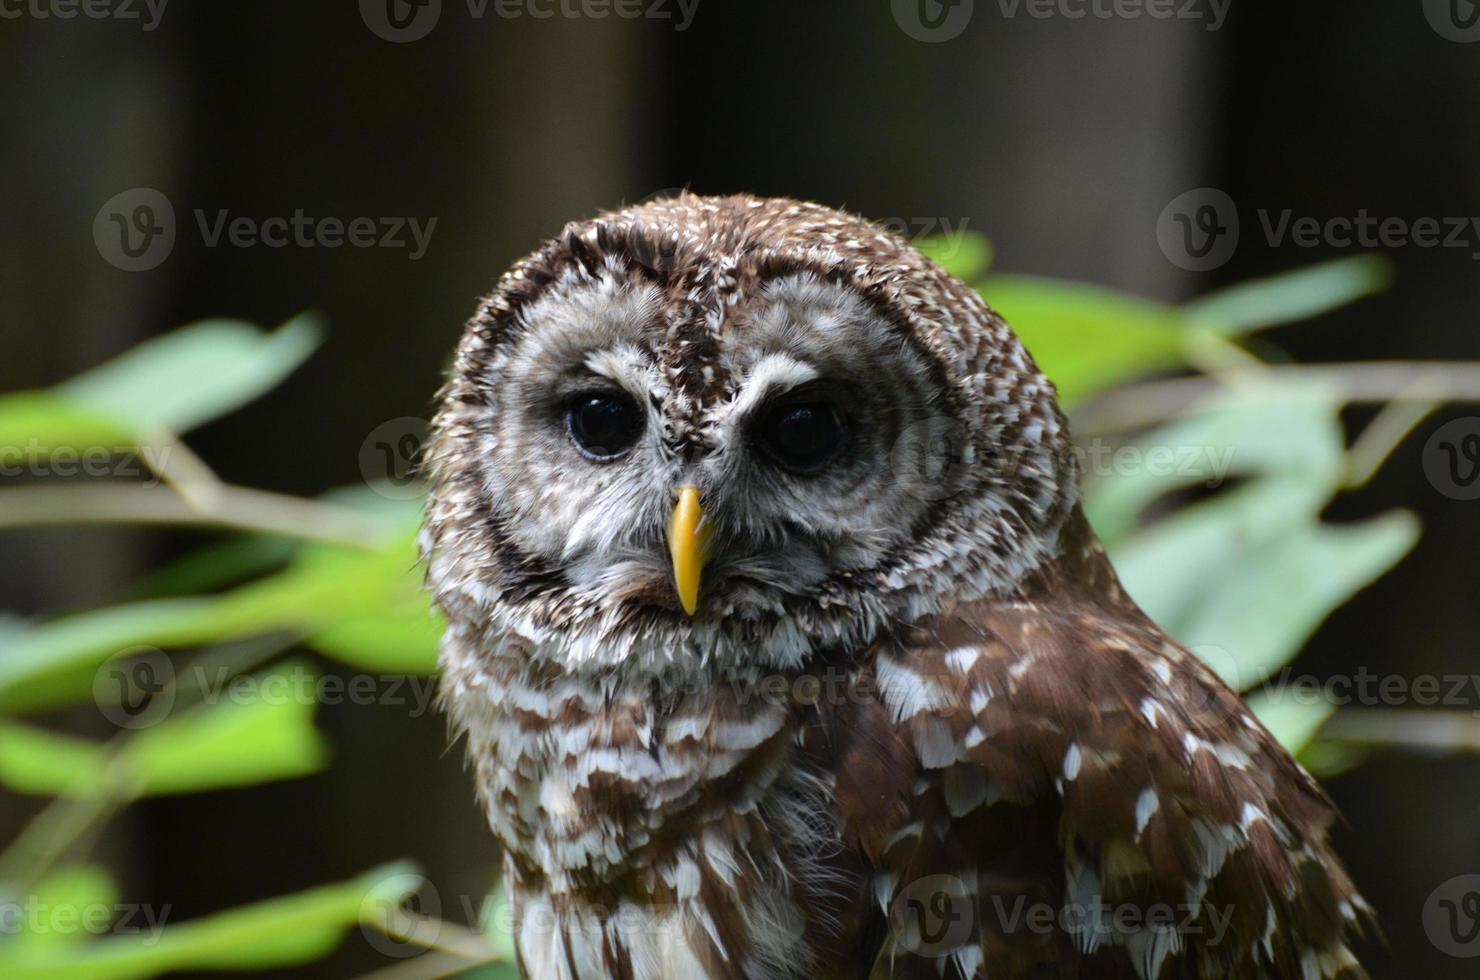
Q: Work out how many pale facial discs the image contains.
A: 2